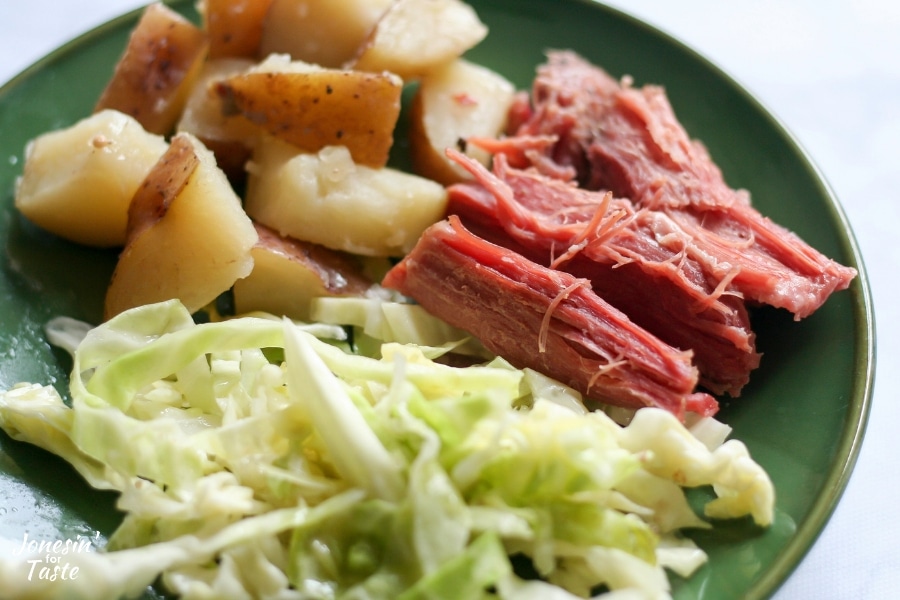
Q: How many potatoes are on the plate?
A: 11